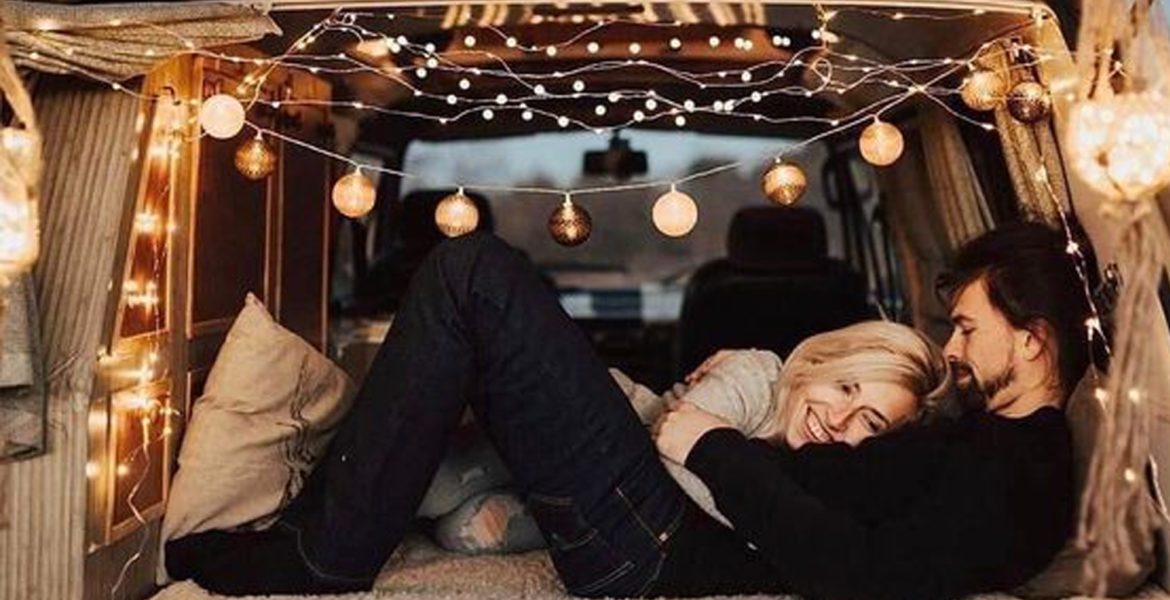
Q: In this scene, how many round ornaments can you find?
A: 10